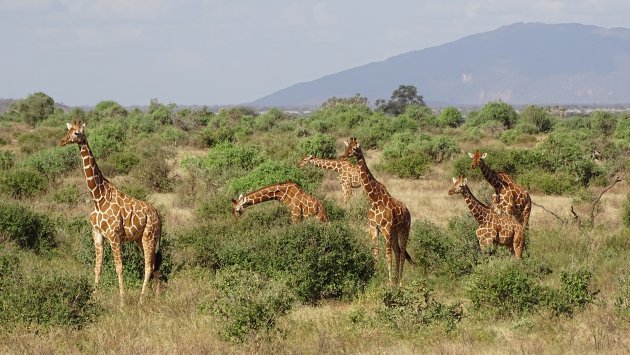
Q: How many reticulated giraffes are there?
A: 6